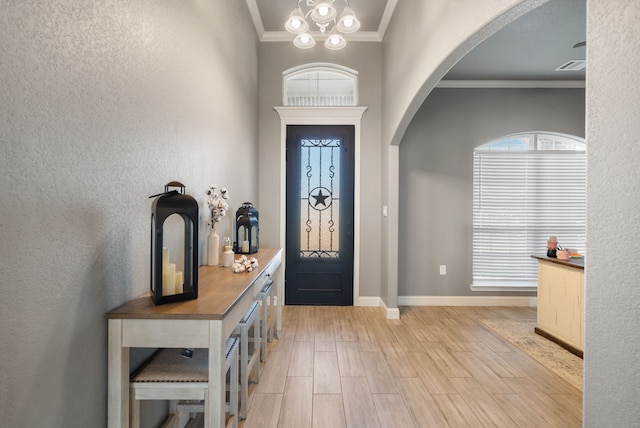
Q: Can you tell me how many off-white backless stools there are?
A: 3